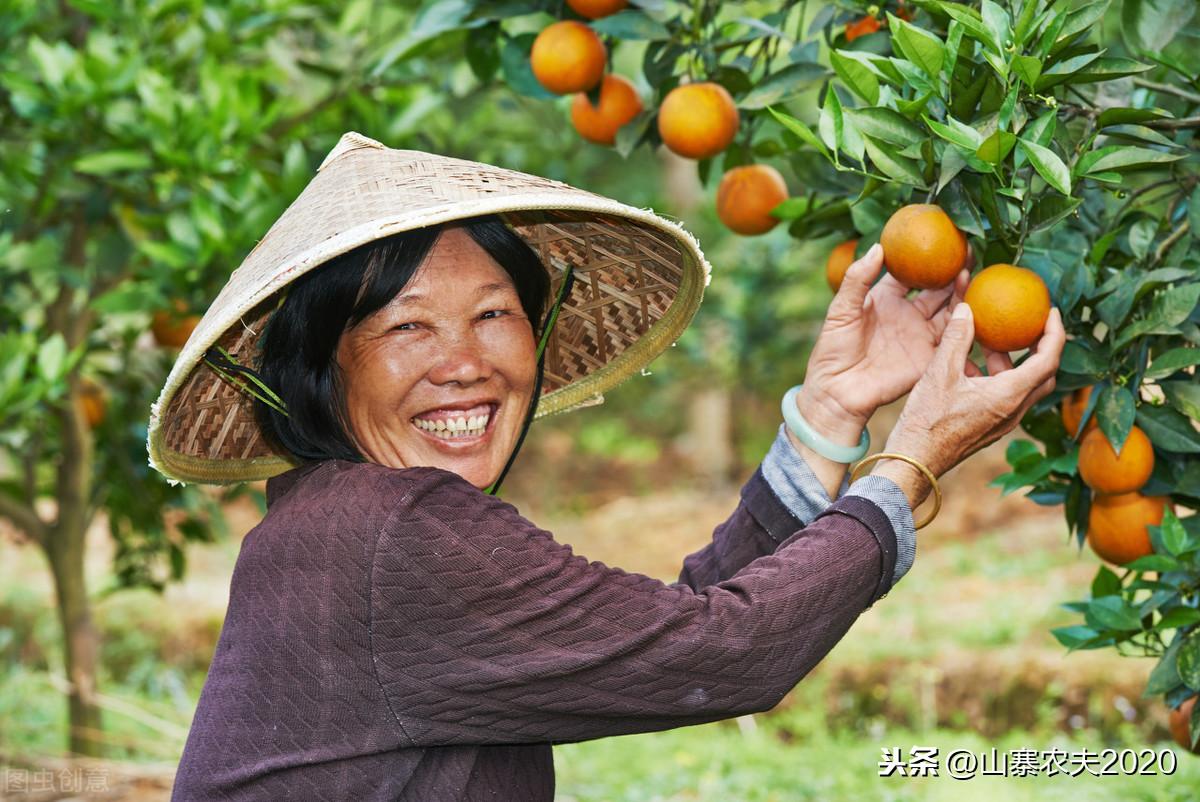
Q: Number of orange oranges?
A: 15